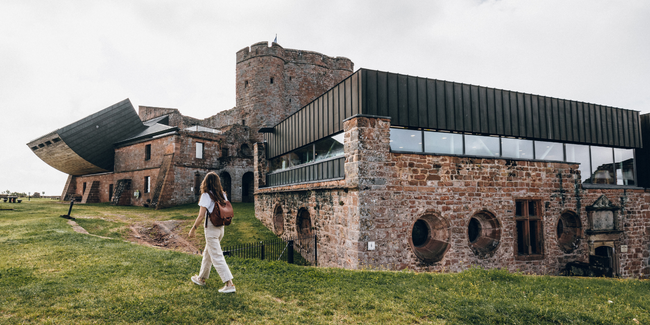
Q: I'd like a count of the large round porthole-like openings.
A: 5